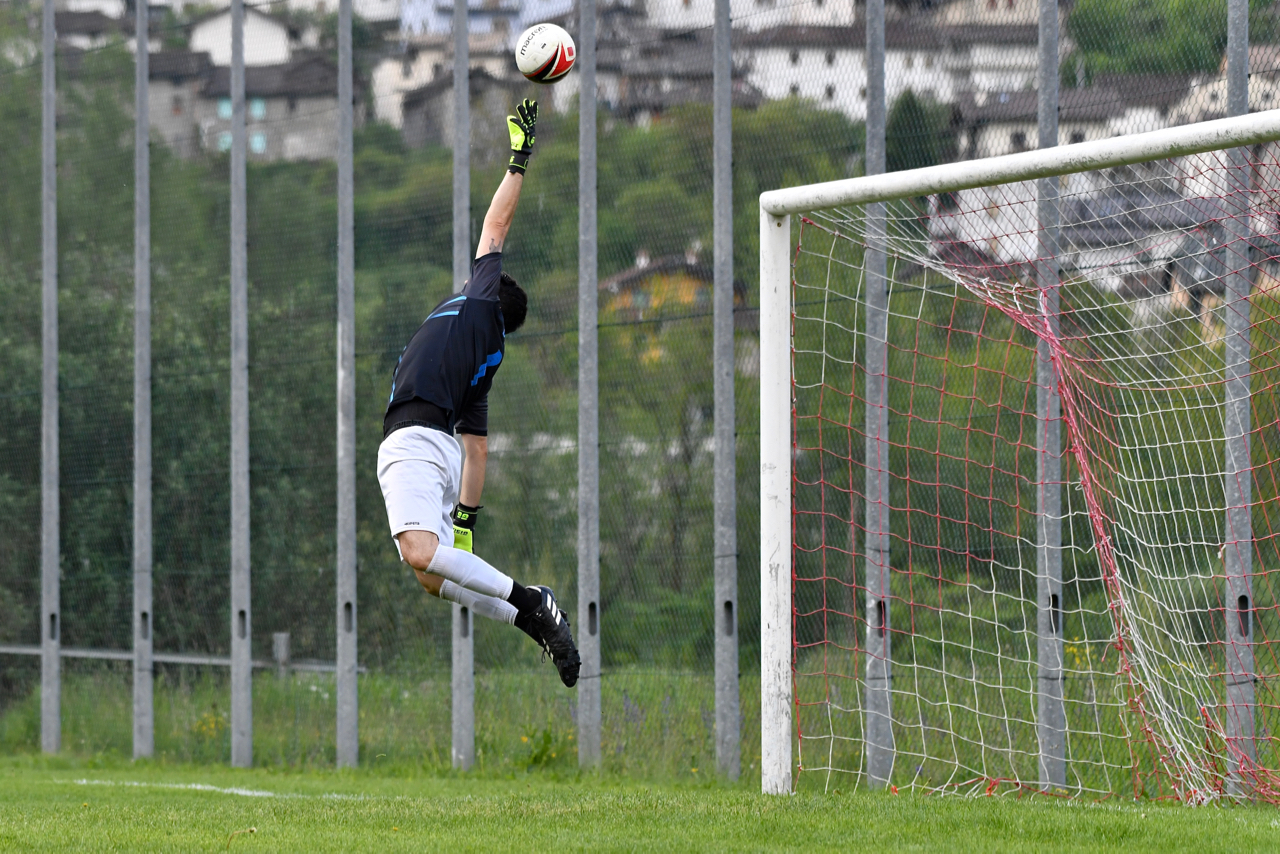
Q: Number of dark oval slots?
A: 10